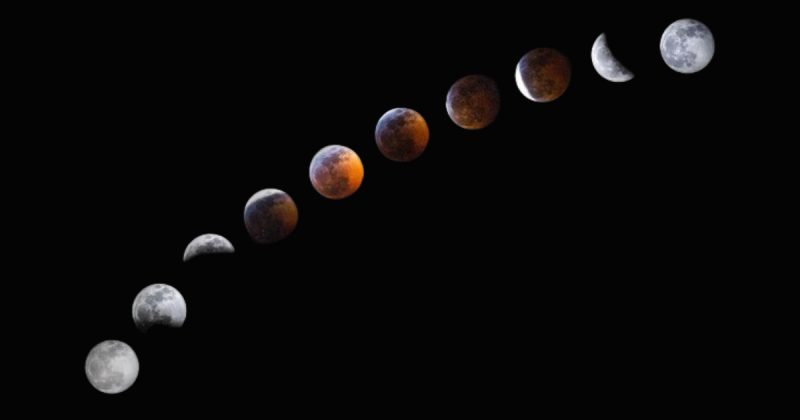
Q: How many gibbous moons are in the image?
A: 1